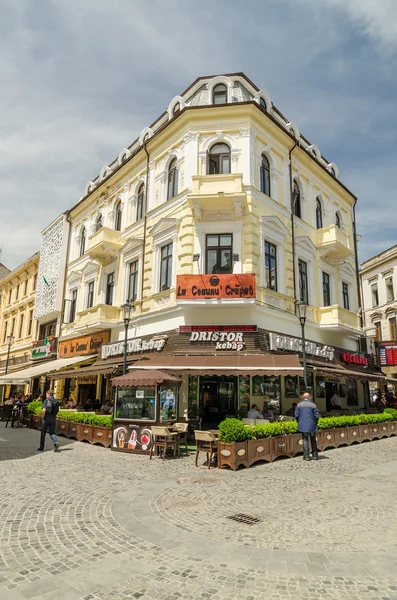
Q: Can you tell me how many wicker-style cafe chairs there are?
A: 3